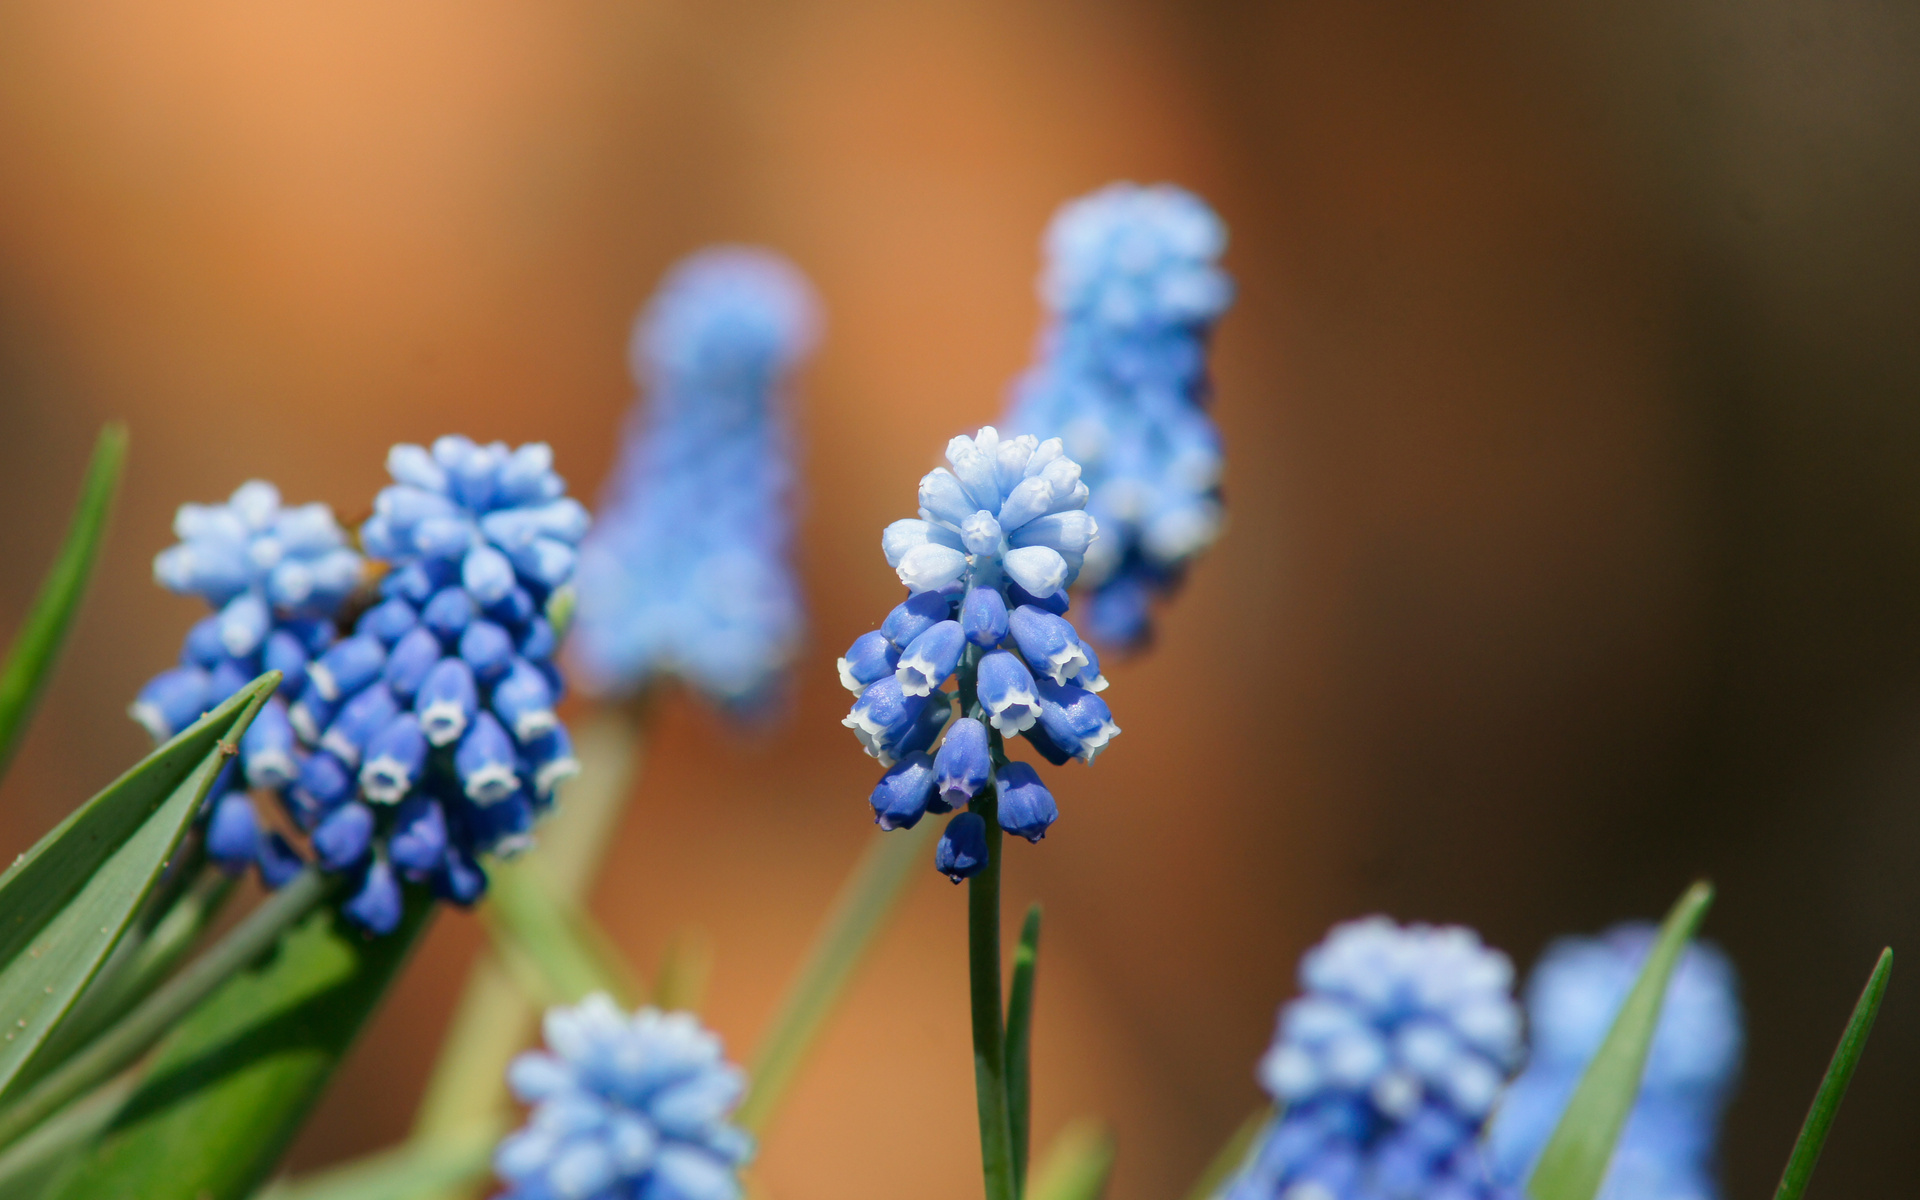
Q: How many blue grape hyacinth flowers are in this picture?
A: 8